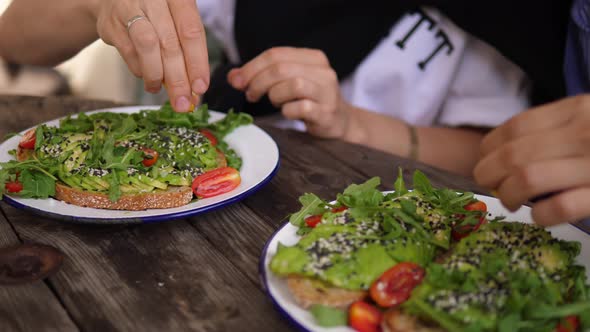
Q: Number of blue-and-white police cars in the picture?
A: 0